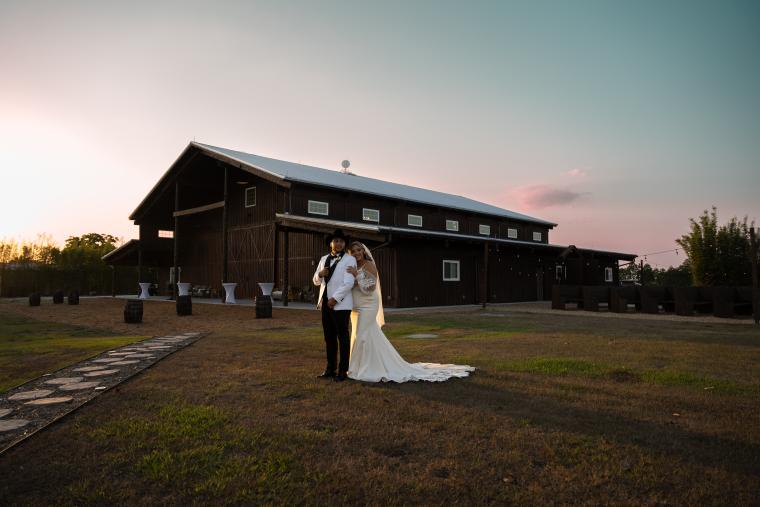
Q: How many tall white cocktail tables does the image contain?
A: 4